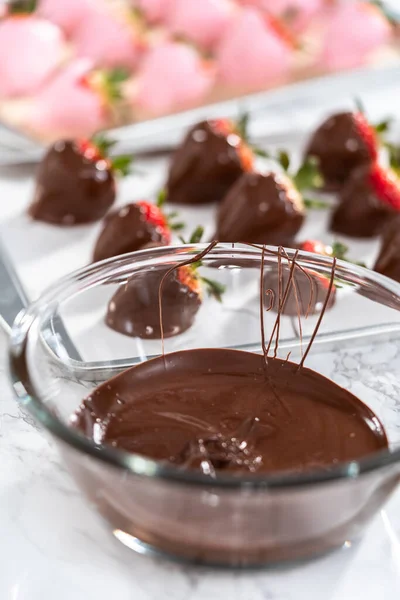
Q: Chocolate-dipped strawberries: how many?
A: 9